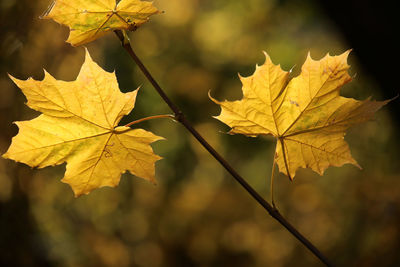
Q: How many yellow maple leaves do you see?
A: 3